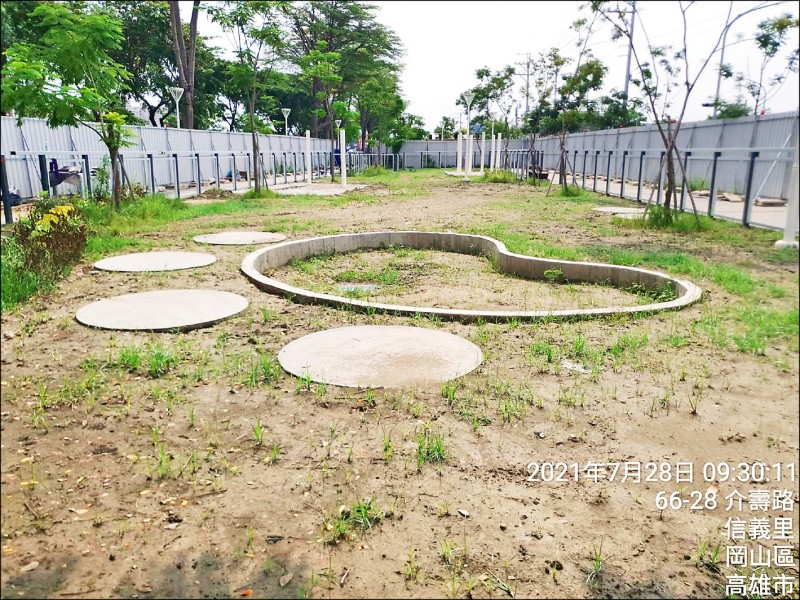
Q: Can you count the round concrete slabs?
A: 4